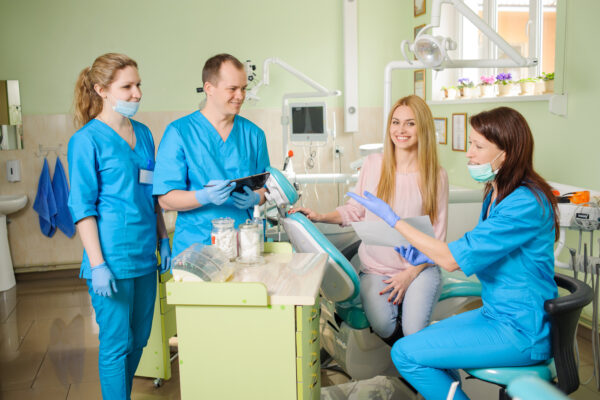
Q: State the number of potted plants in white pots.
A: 6